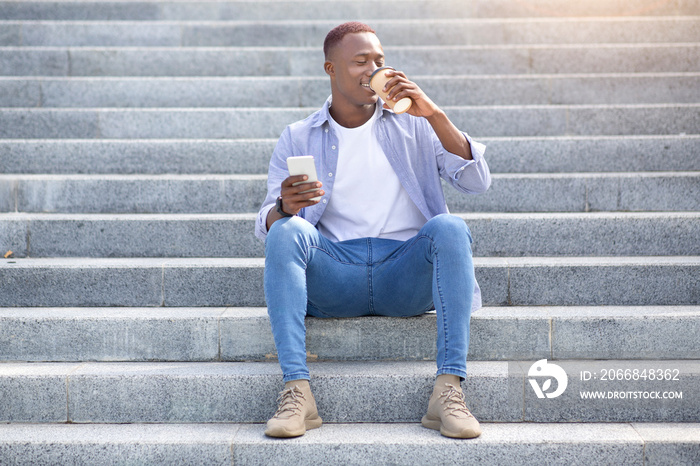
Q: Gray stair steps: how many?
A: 12